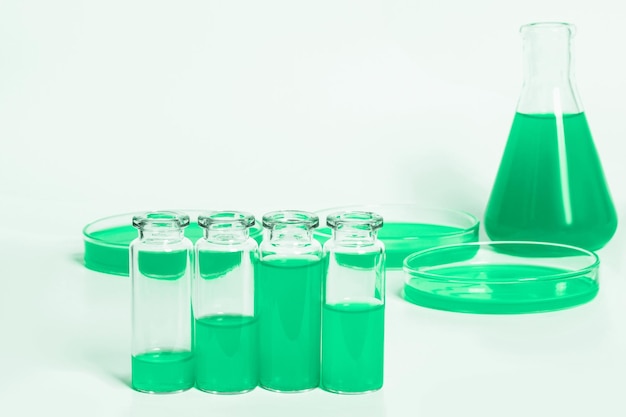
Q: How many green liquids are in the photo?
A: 8